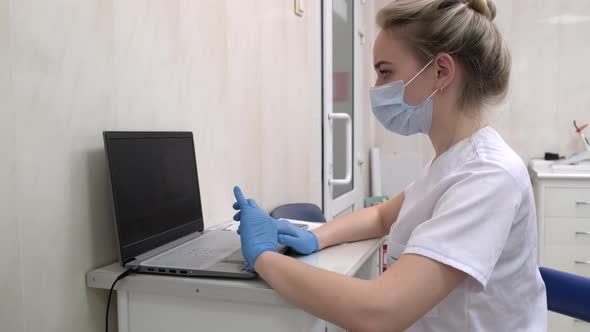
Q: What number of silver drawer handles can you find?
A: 3